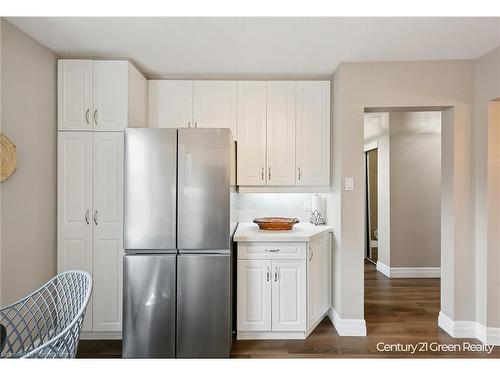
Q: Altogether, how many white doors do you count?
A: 12